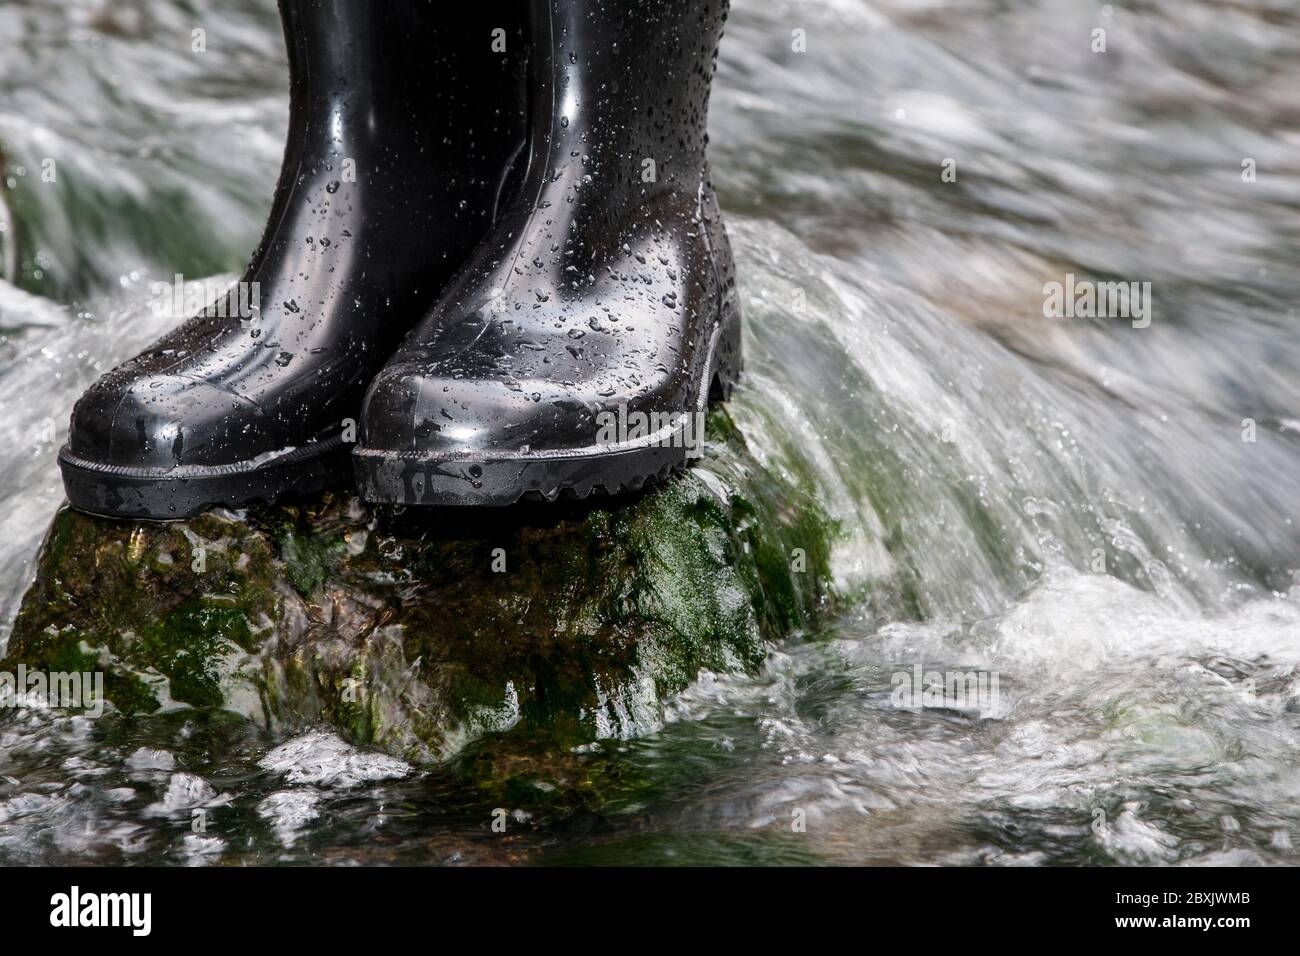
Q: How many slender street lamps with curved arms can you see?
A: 0